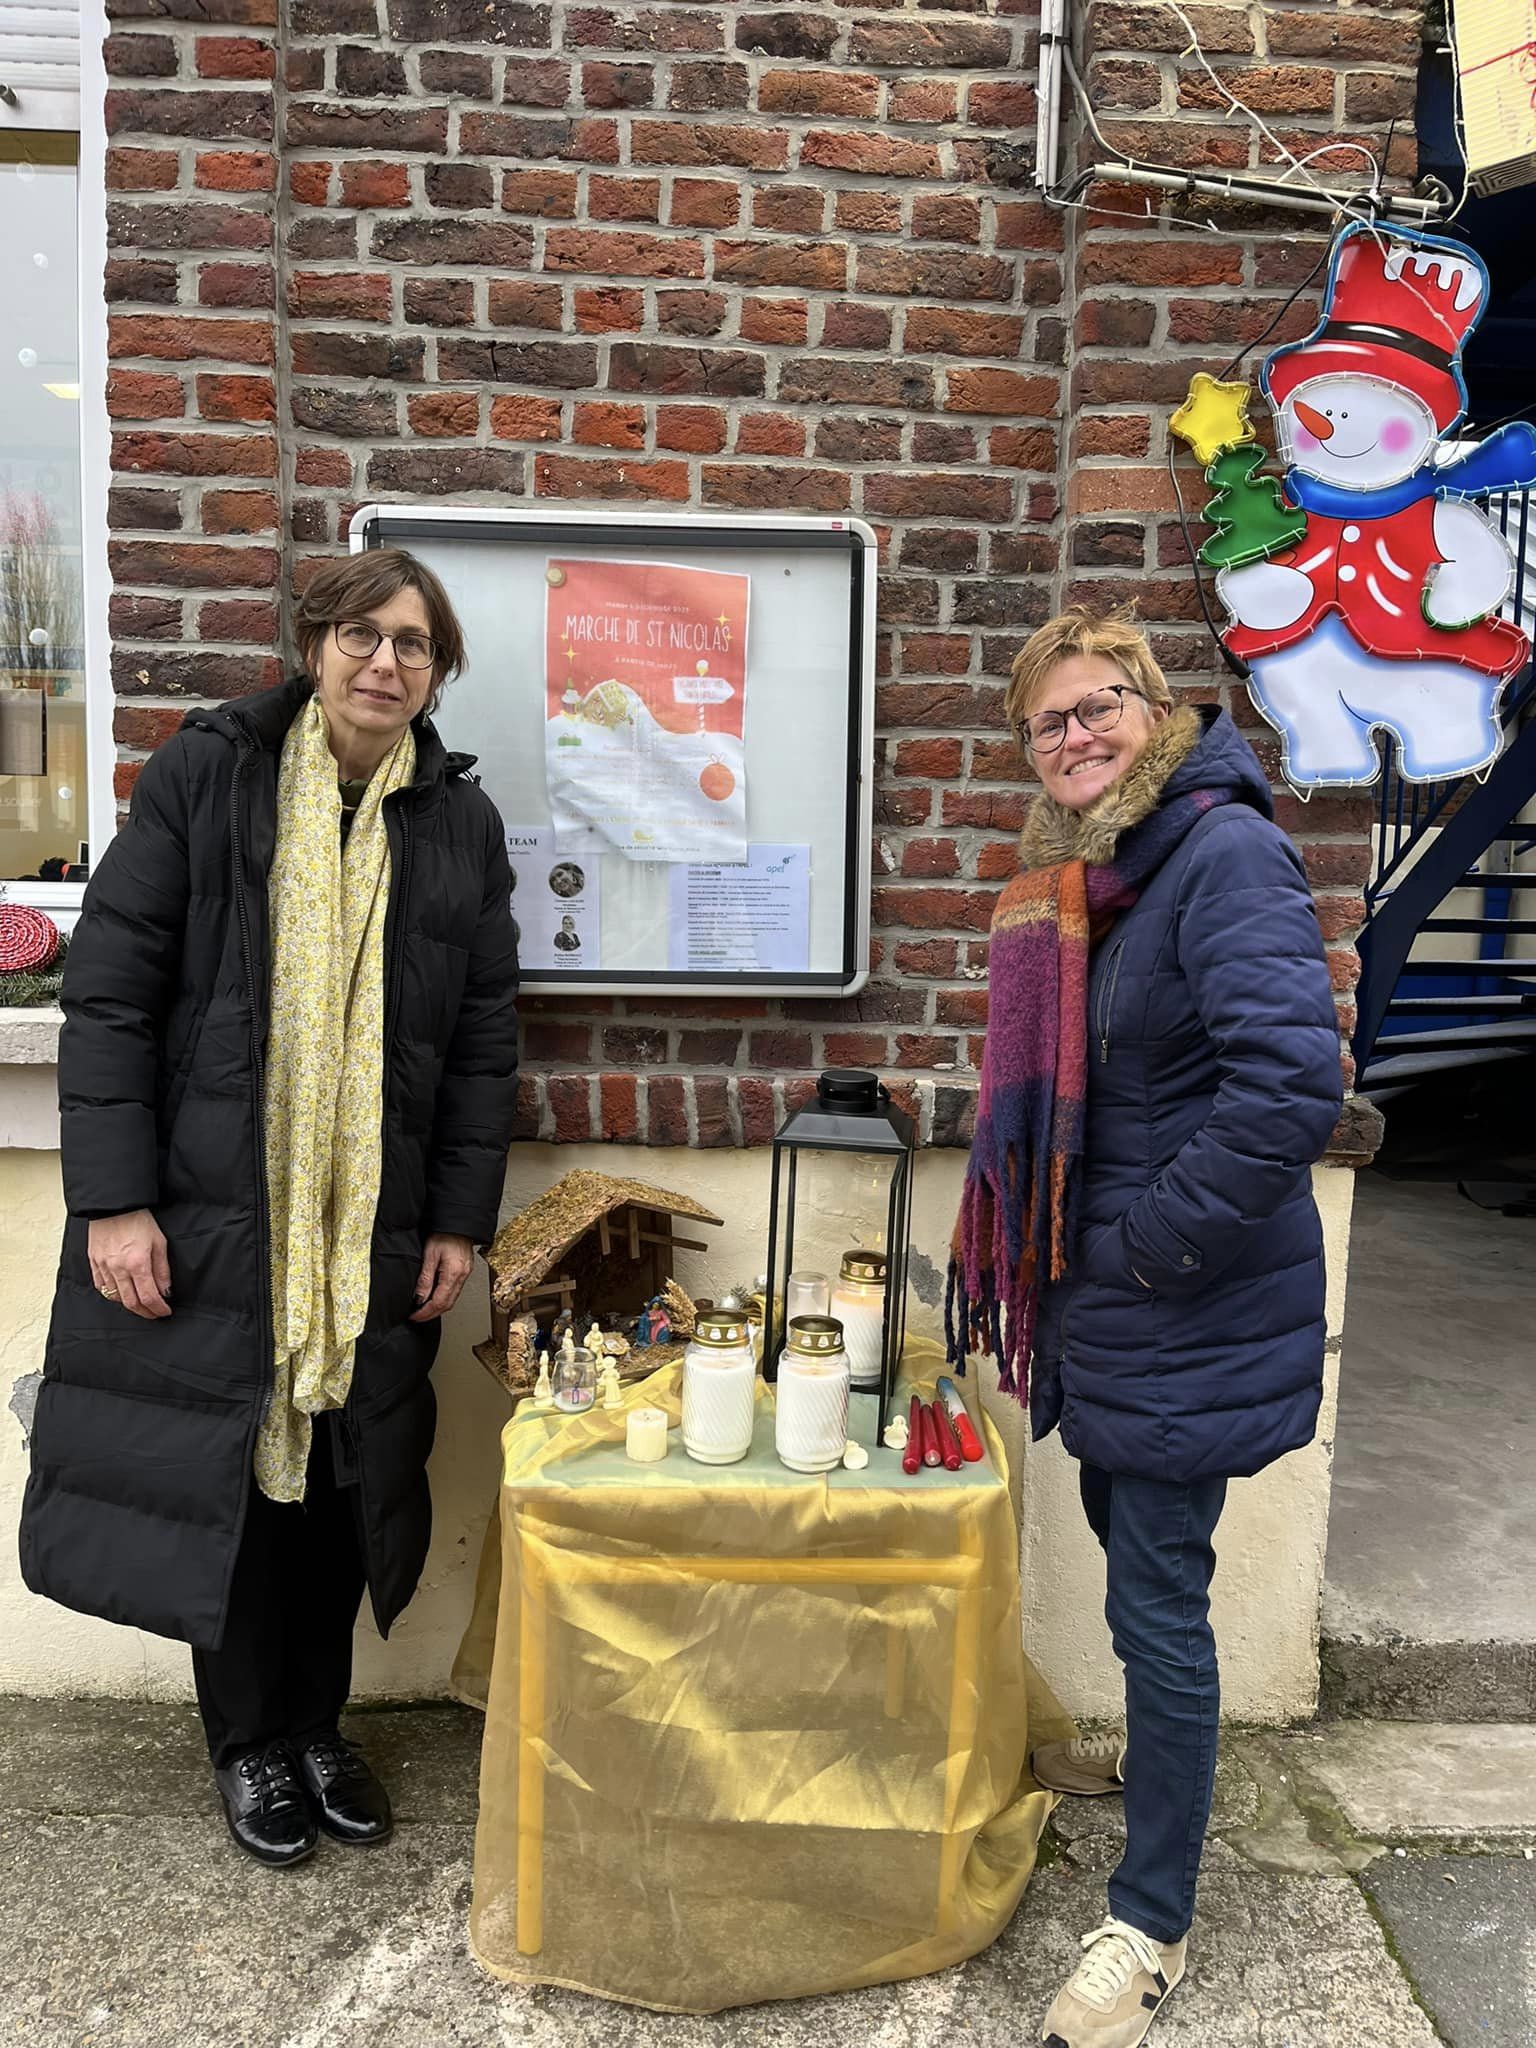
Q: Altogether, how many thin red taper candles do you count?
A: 3